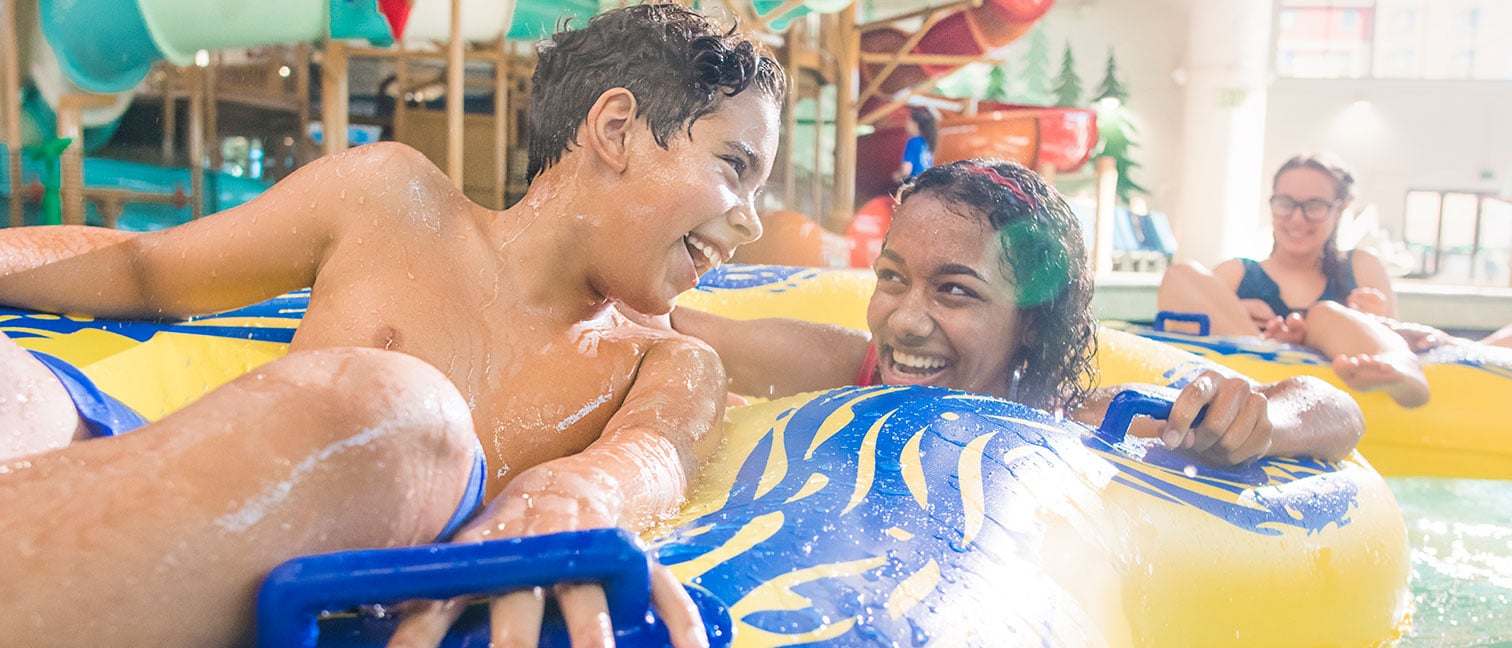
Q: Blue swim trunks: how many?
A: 1